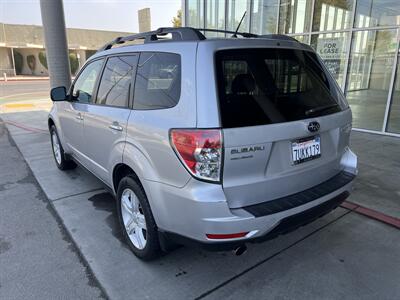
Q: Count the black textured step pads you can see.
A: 1